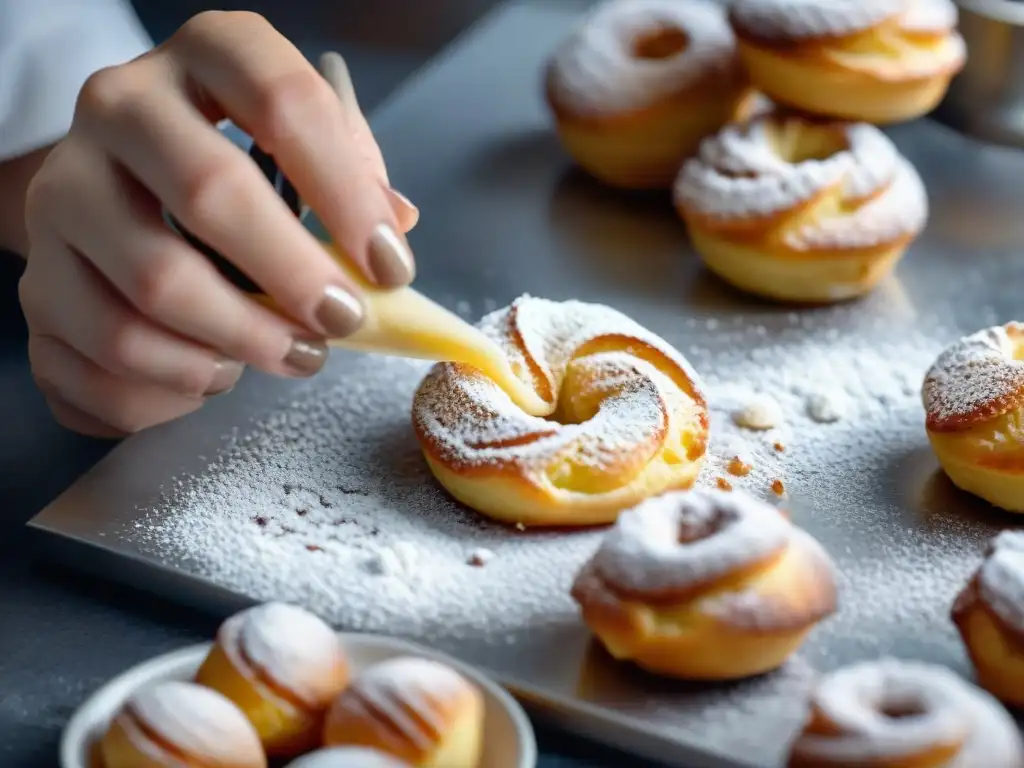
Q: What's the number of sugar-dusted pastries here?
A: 12